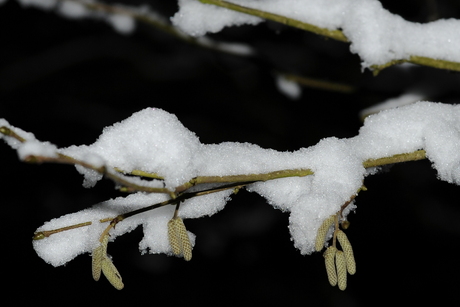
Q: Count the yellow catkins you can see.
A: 9